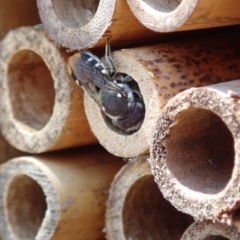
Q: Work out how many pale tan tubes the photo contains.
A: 8